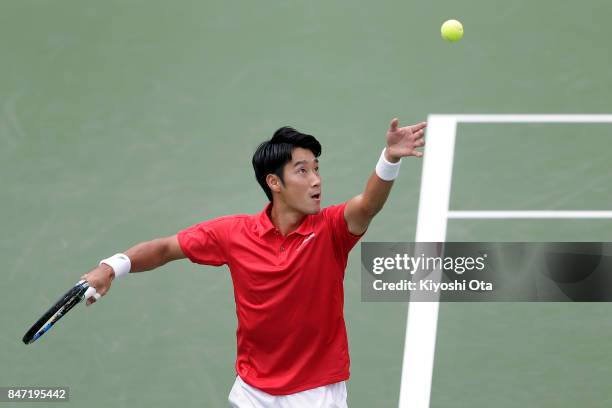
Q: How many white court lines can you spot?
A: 3